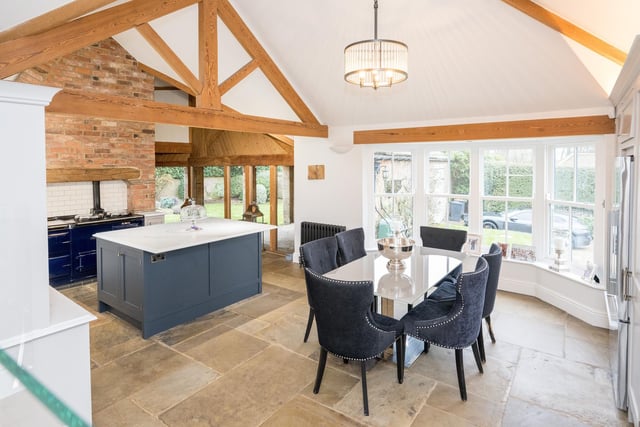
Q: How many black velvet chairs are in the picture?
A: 6